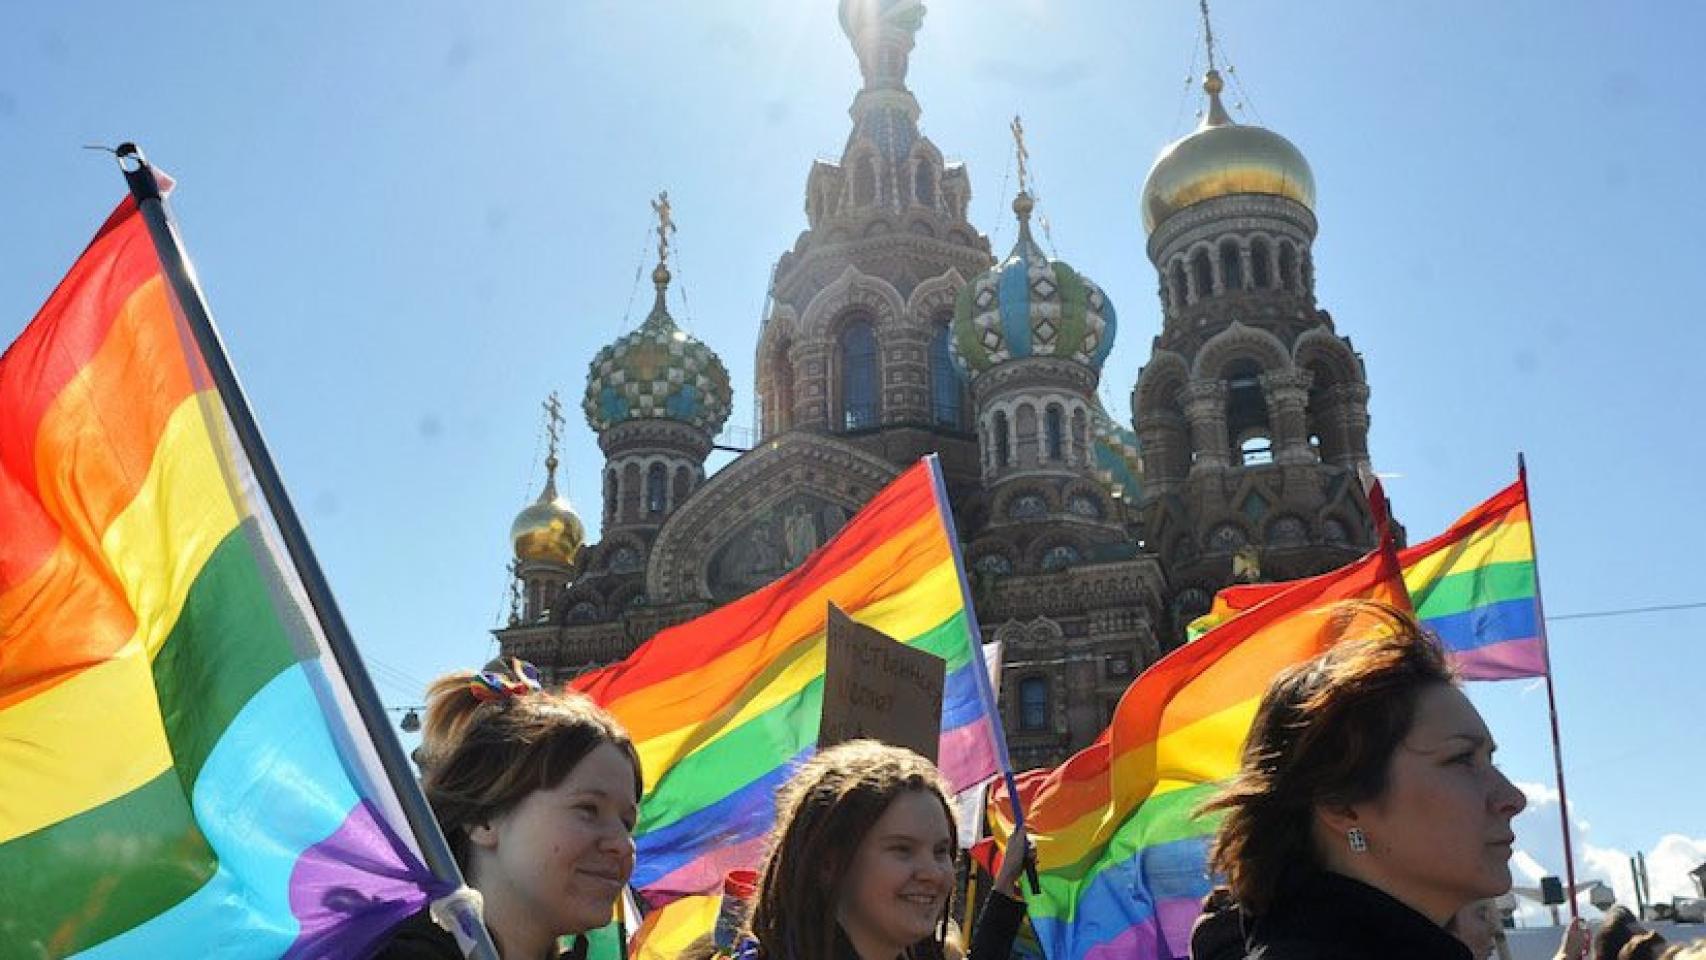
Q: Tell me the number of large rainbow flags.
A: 4